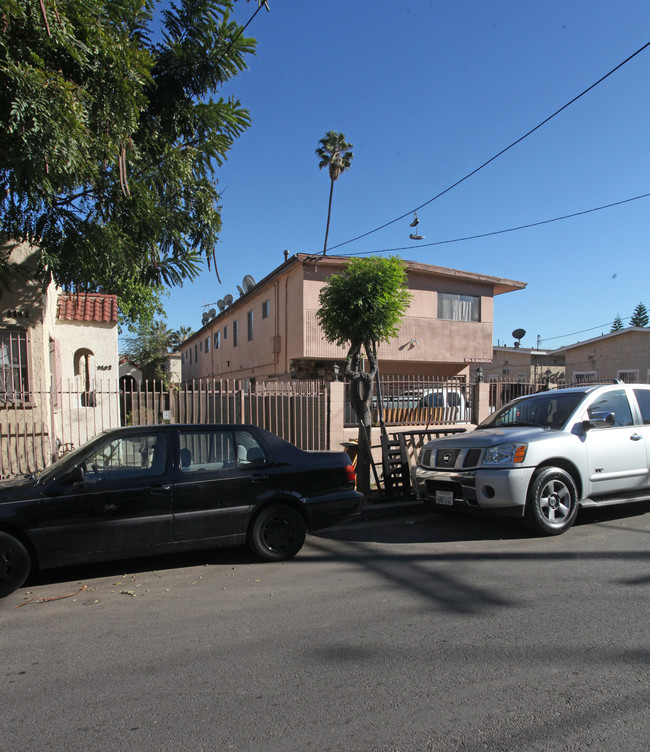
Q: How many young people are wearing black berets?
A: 0